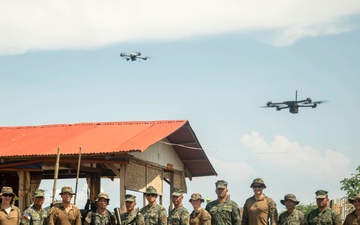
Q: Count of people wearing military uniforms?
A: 13